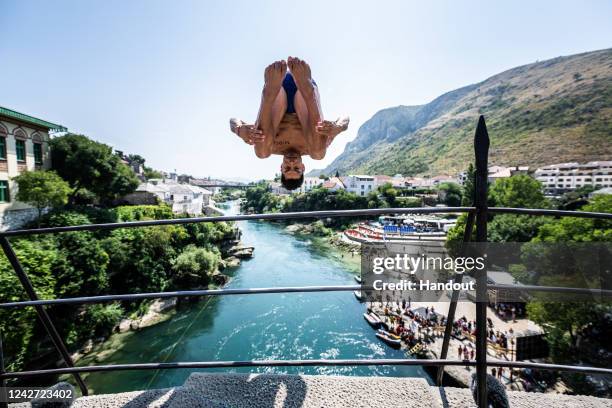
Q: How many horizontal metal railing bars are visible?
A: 3